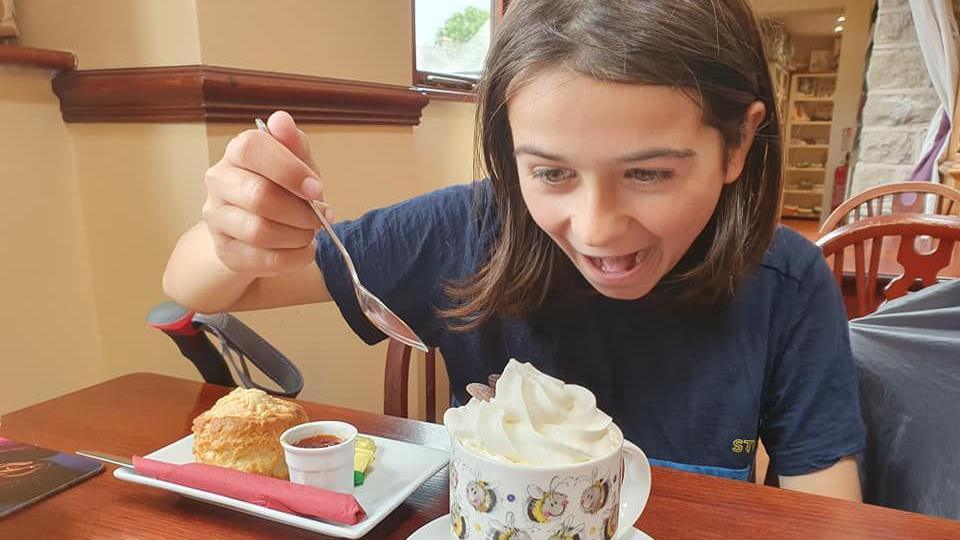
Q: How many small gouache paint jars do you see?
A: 0